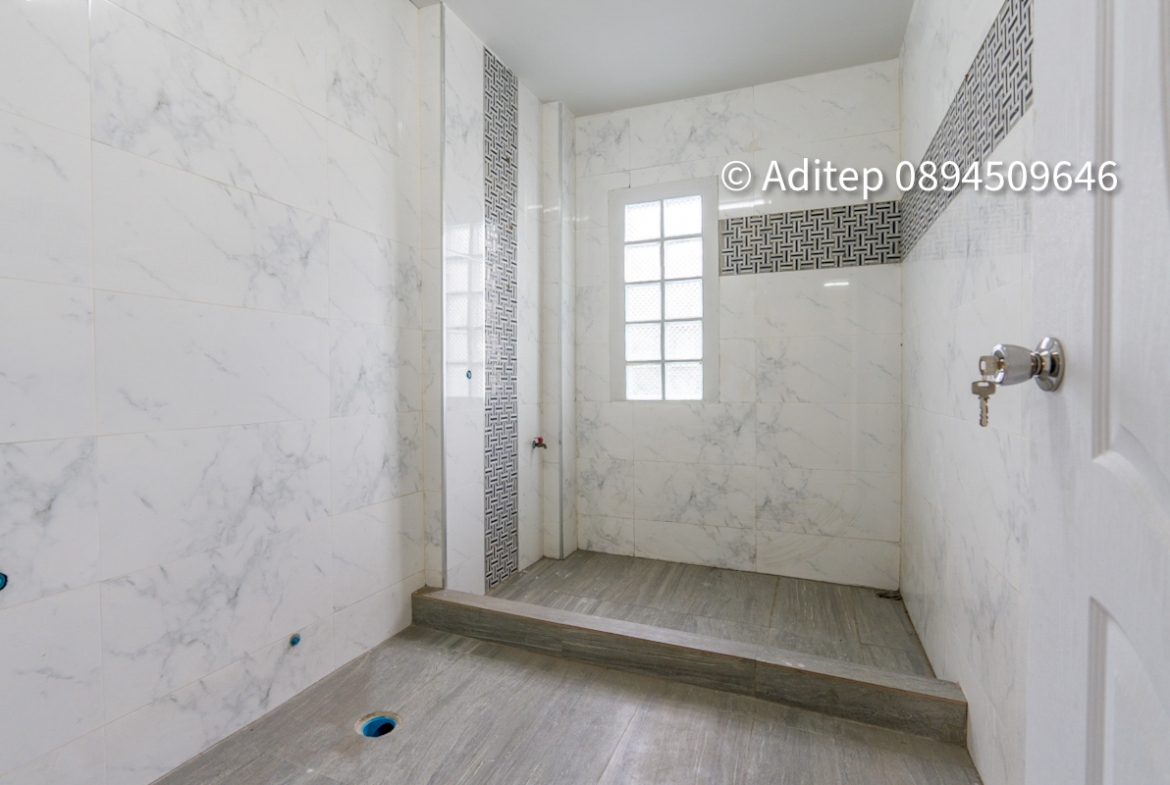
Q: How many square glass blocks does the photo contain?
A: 10